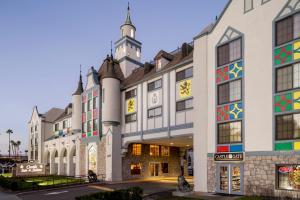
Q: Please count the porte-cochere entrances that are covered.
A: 1